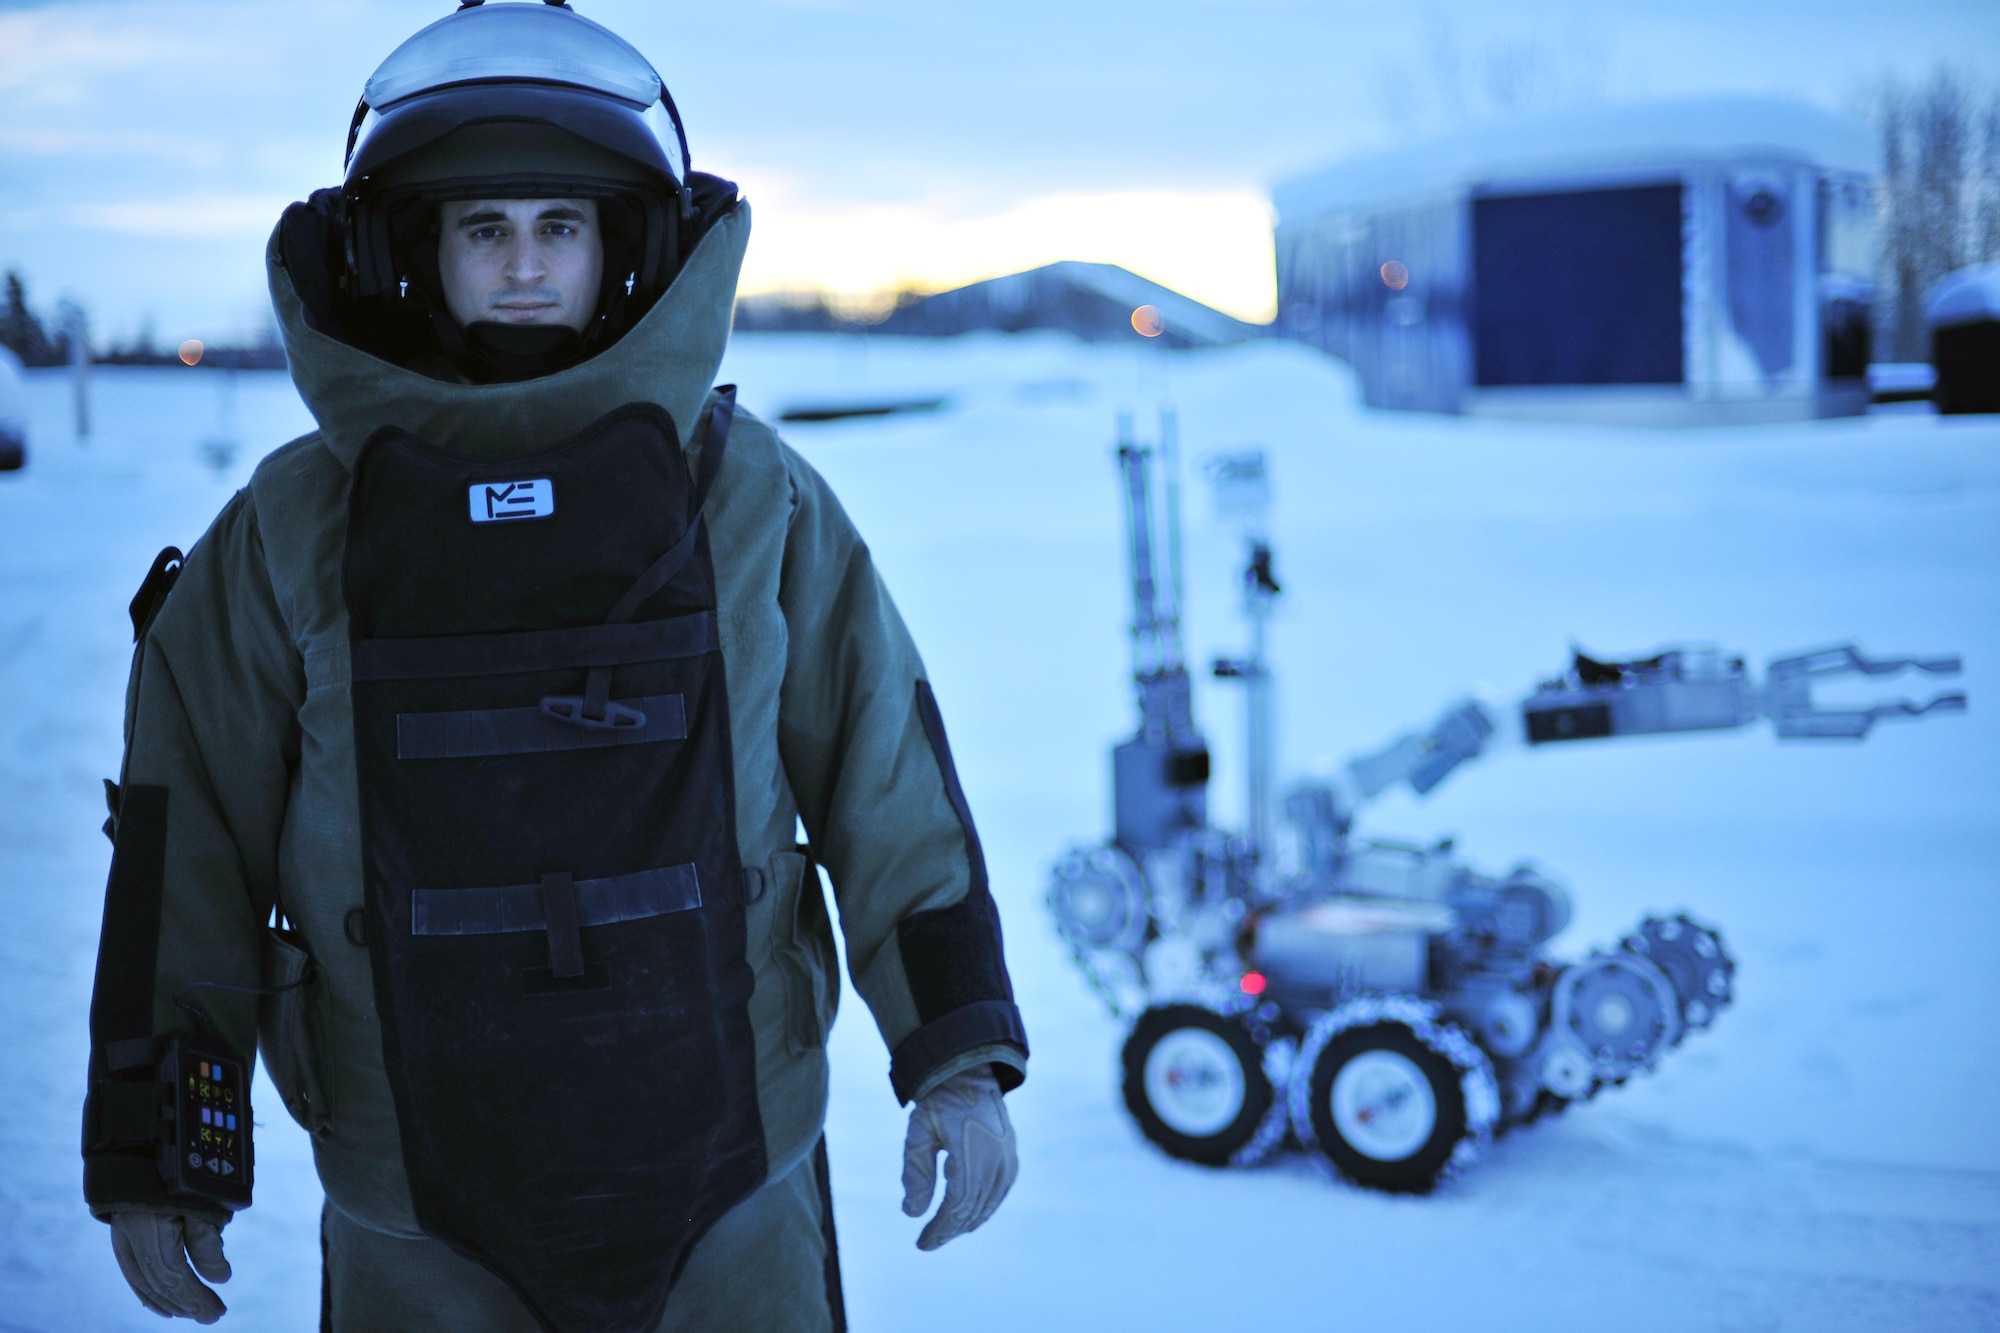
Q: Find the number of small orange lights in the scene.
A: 3